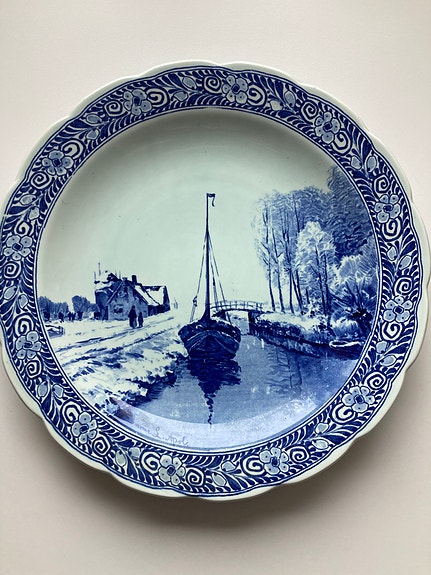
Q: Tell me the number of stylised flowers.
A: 12